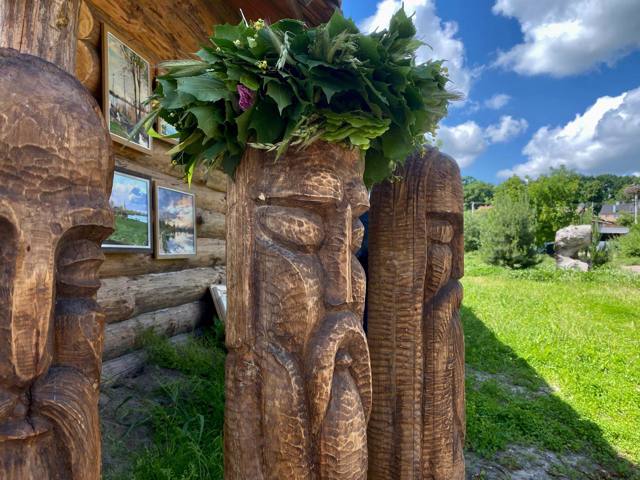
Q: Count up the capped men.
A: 0